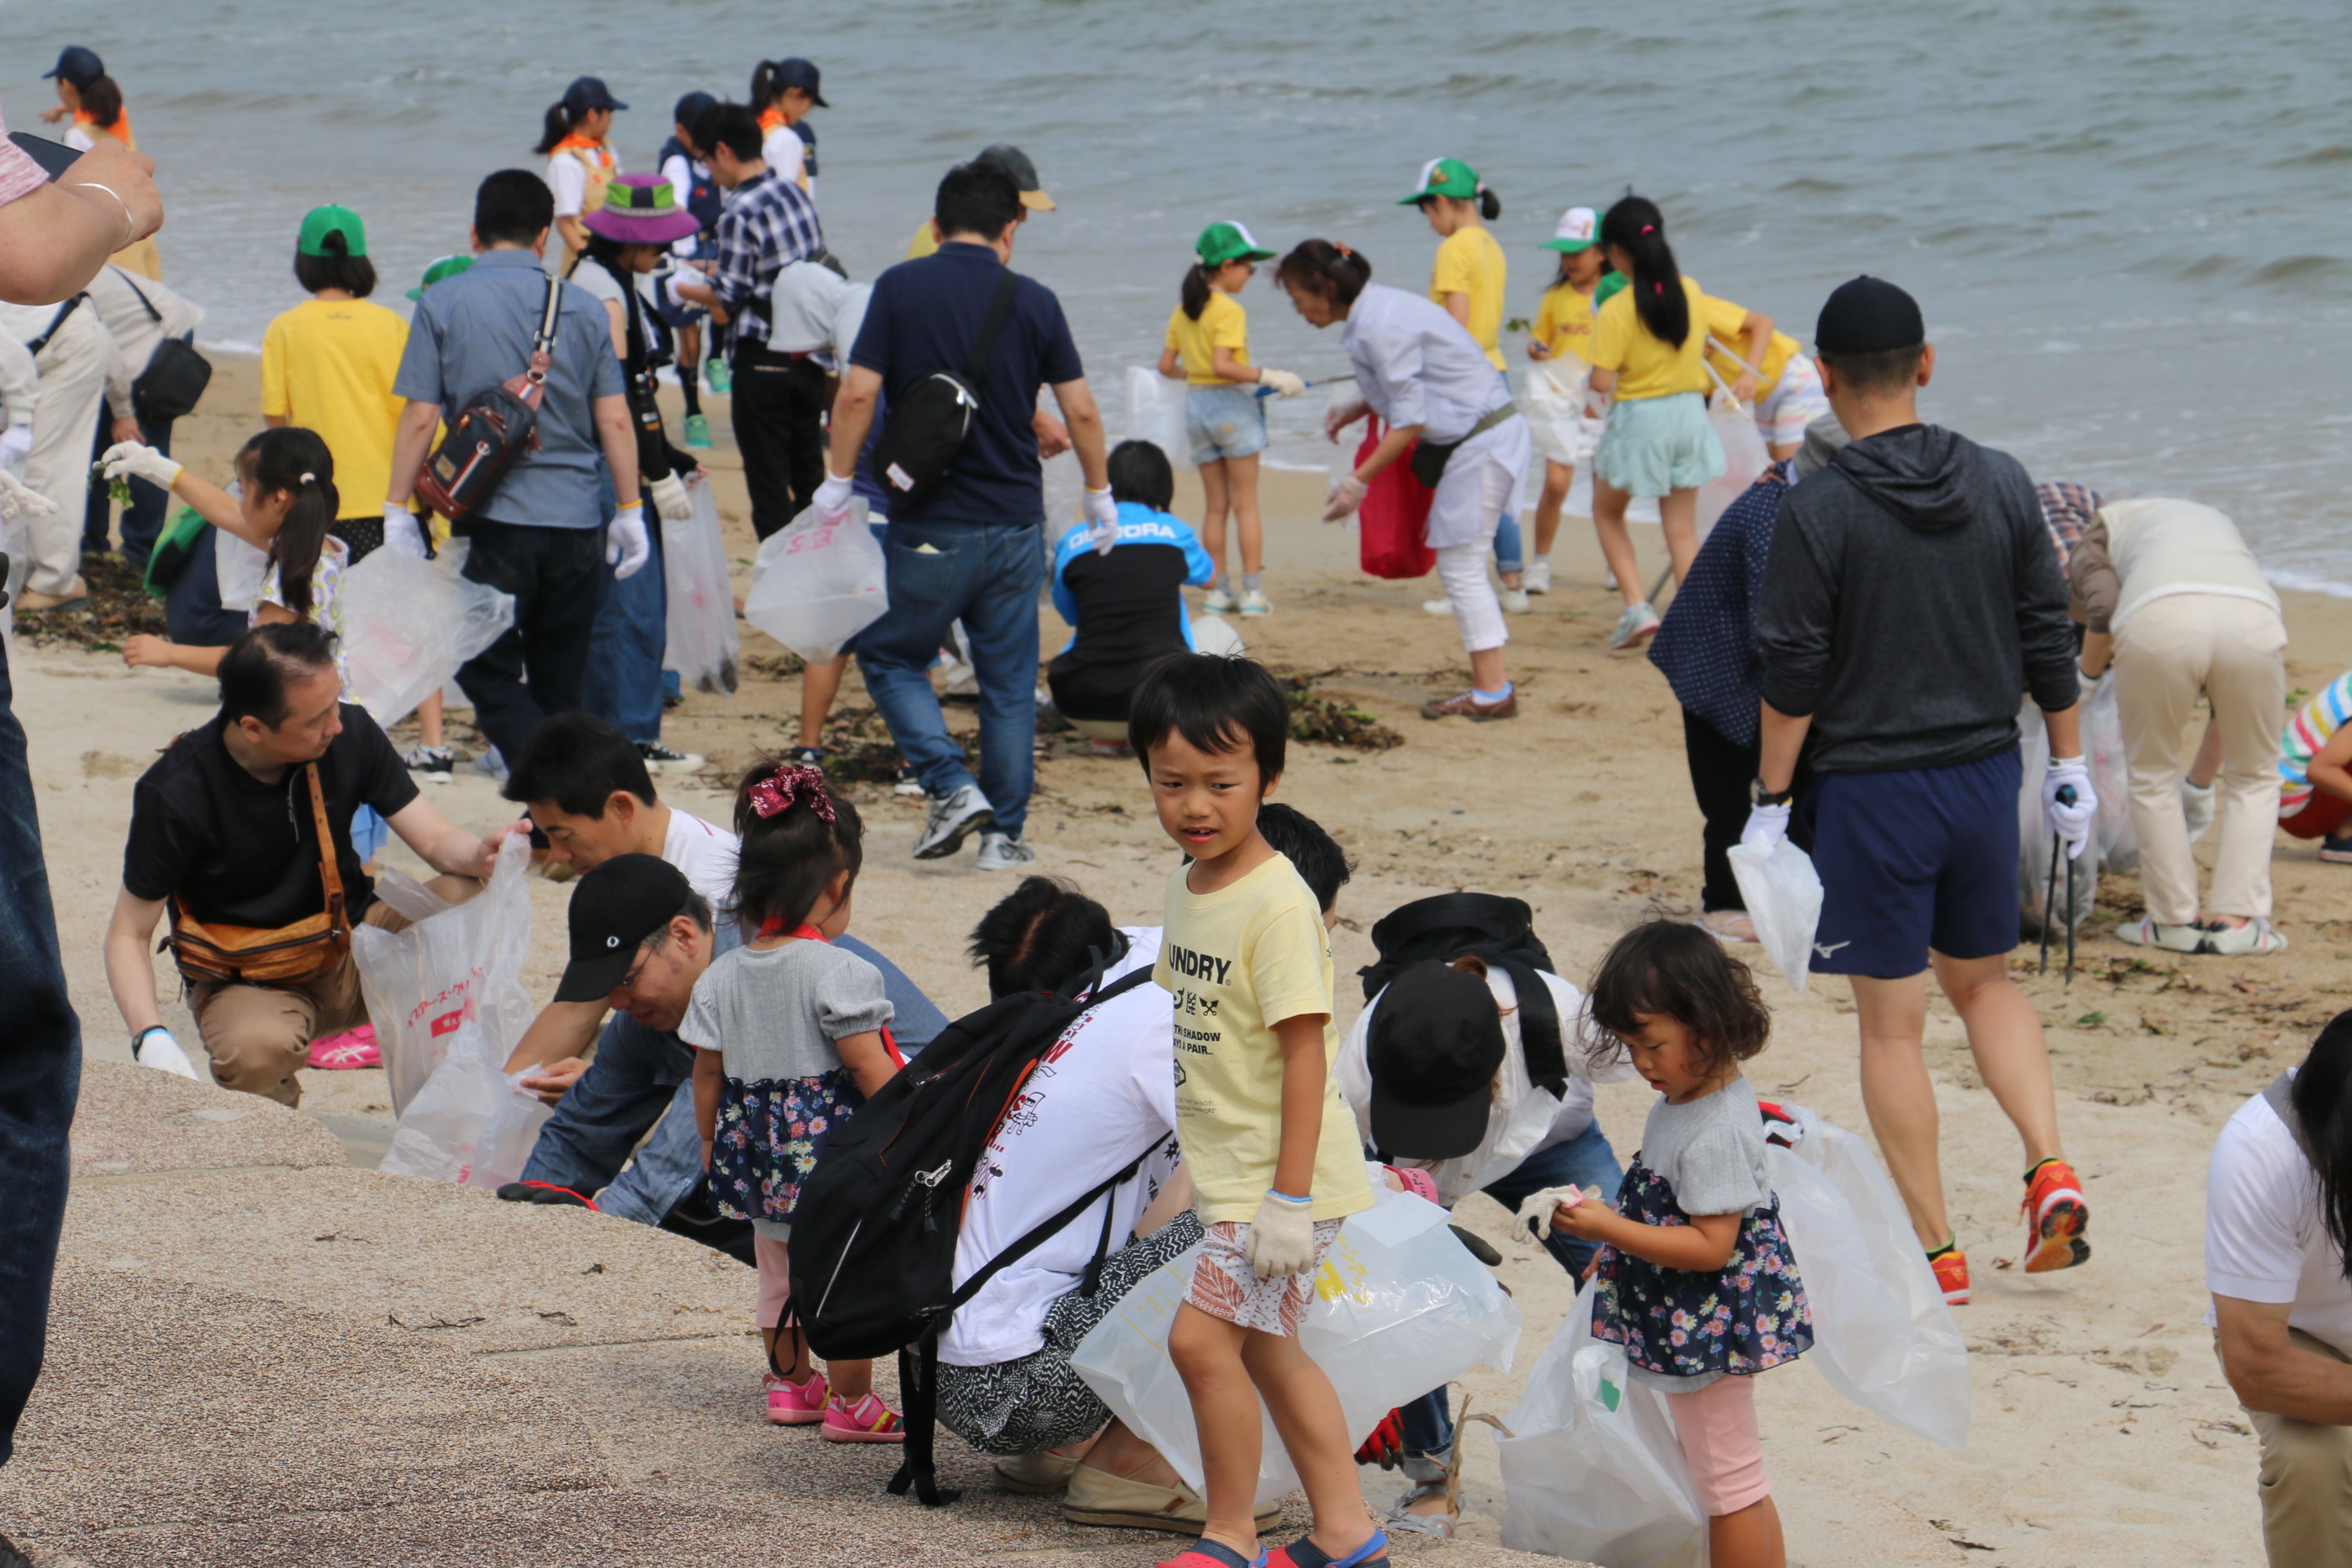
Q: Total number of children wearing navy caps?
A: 4